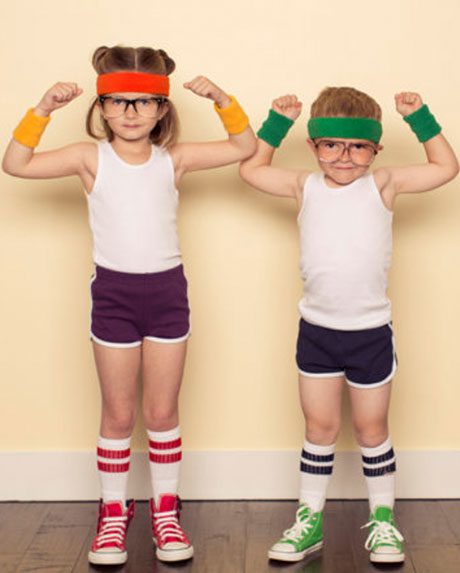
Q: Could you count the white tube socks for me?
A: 4